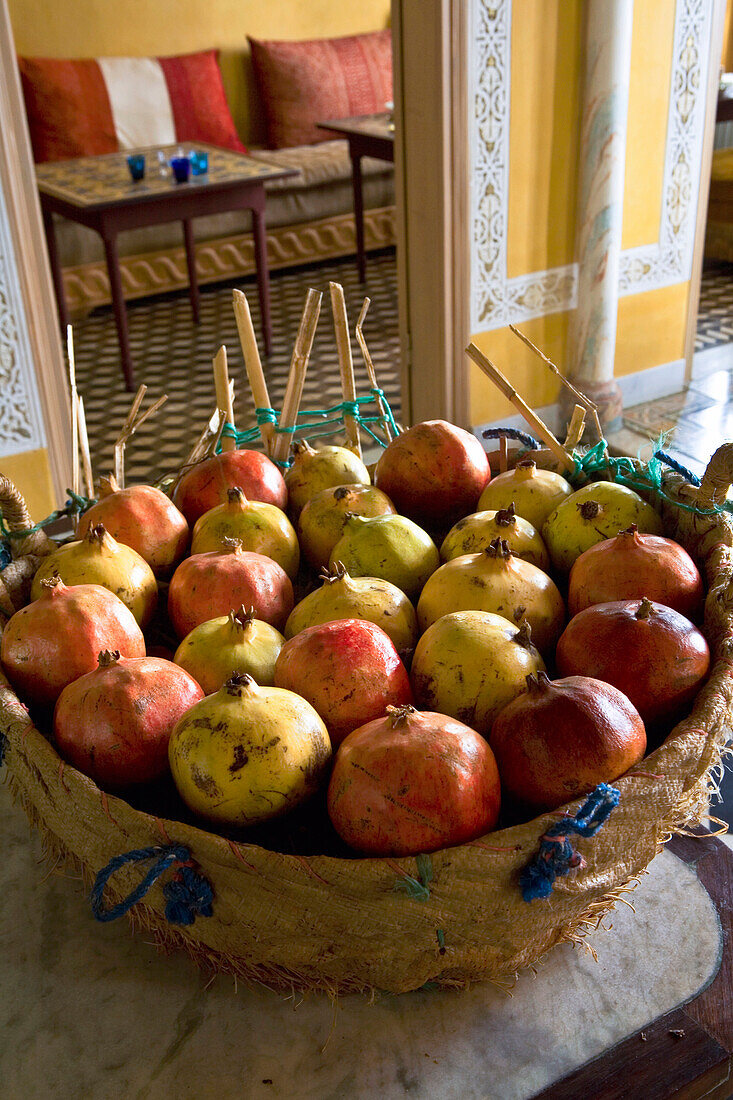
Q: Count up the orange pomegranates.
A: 11